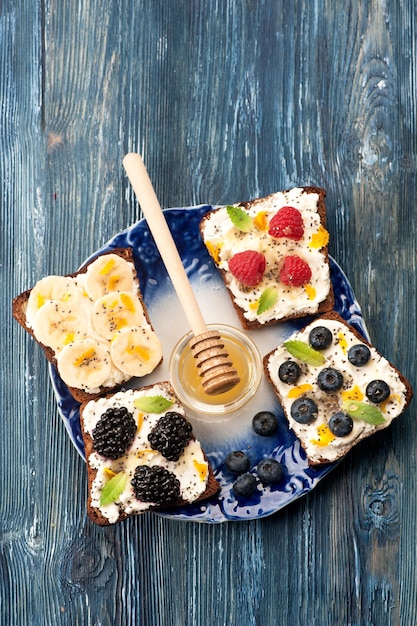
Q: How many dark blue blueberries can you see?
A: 11